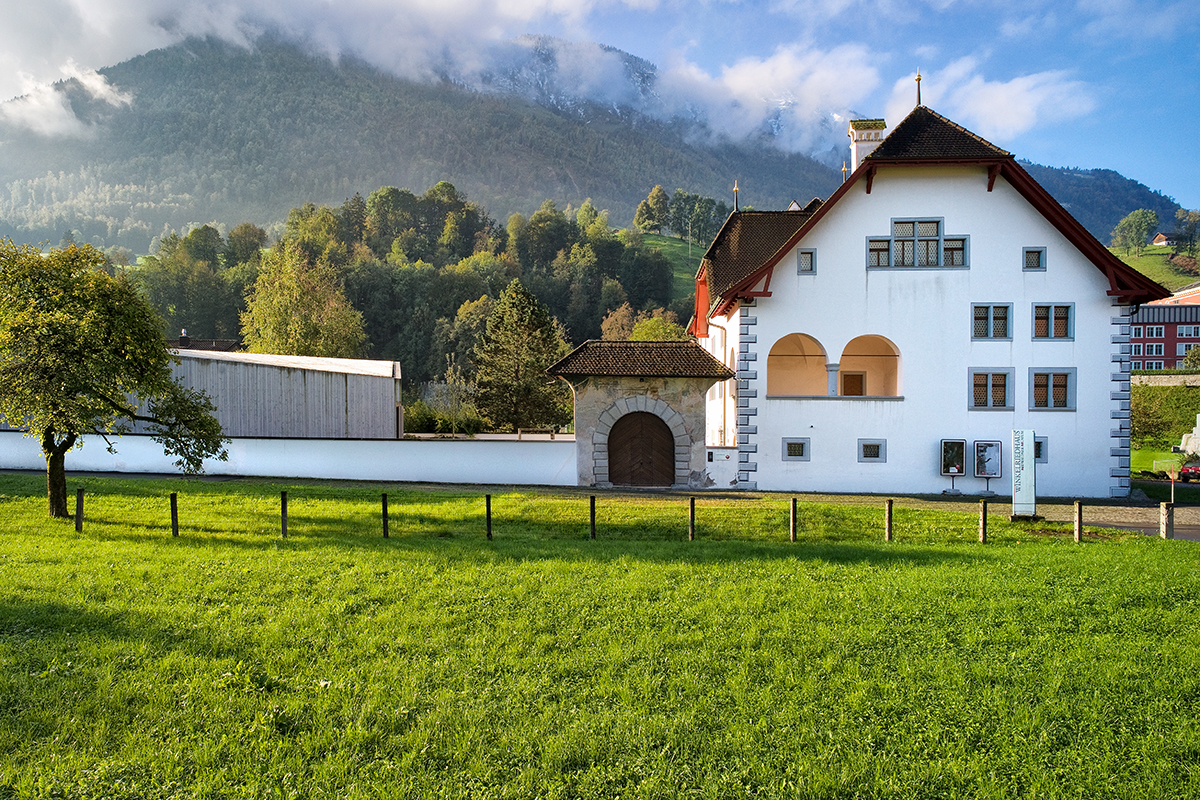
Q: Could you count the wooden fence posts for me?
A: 12